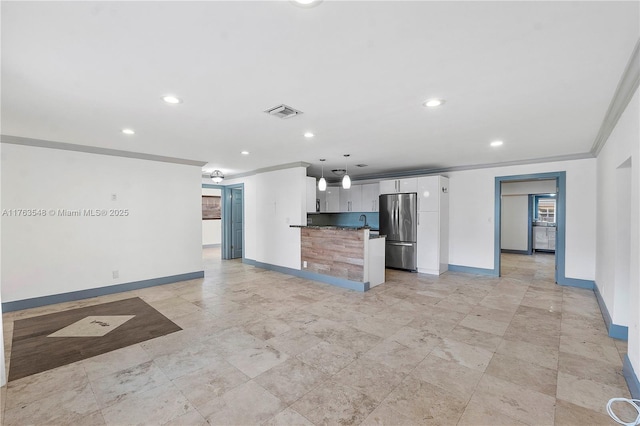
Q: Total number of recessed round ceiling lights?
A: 7